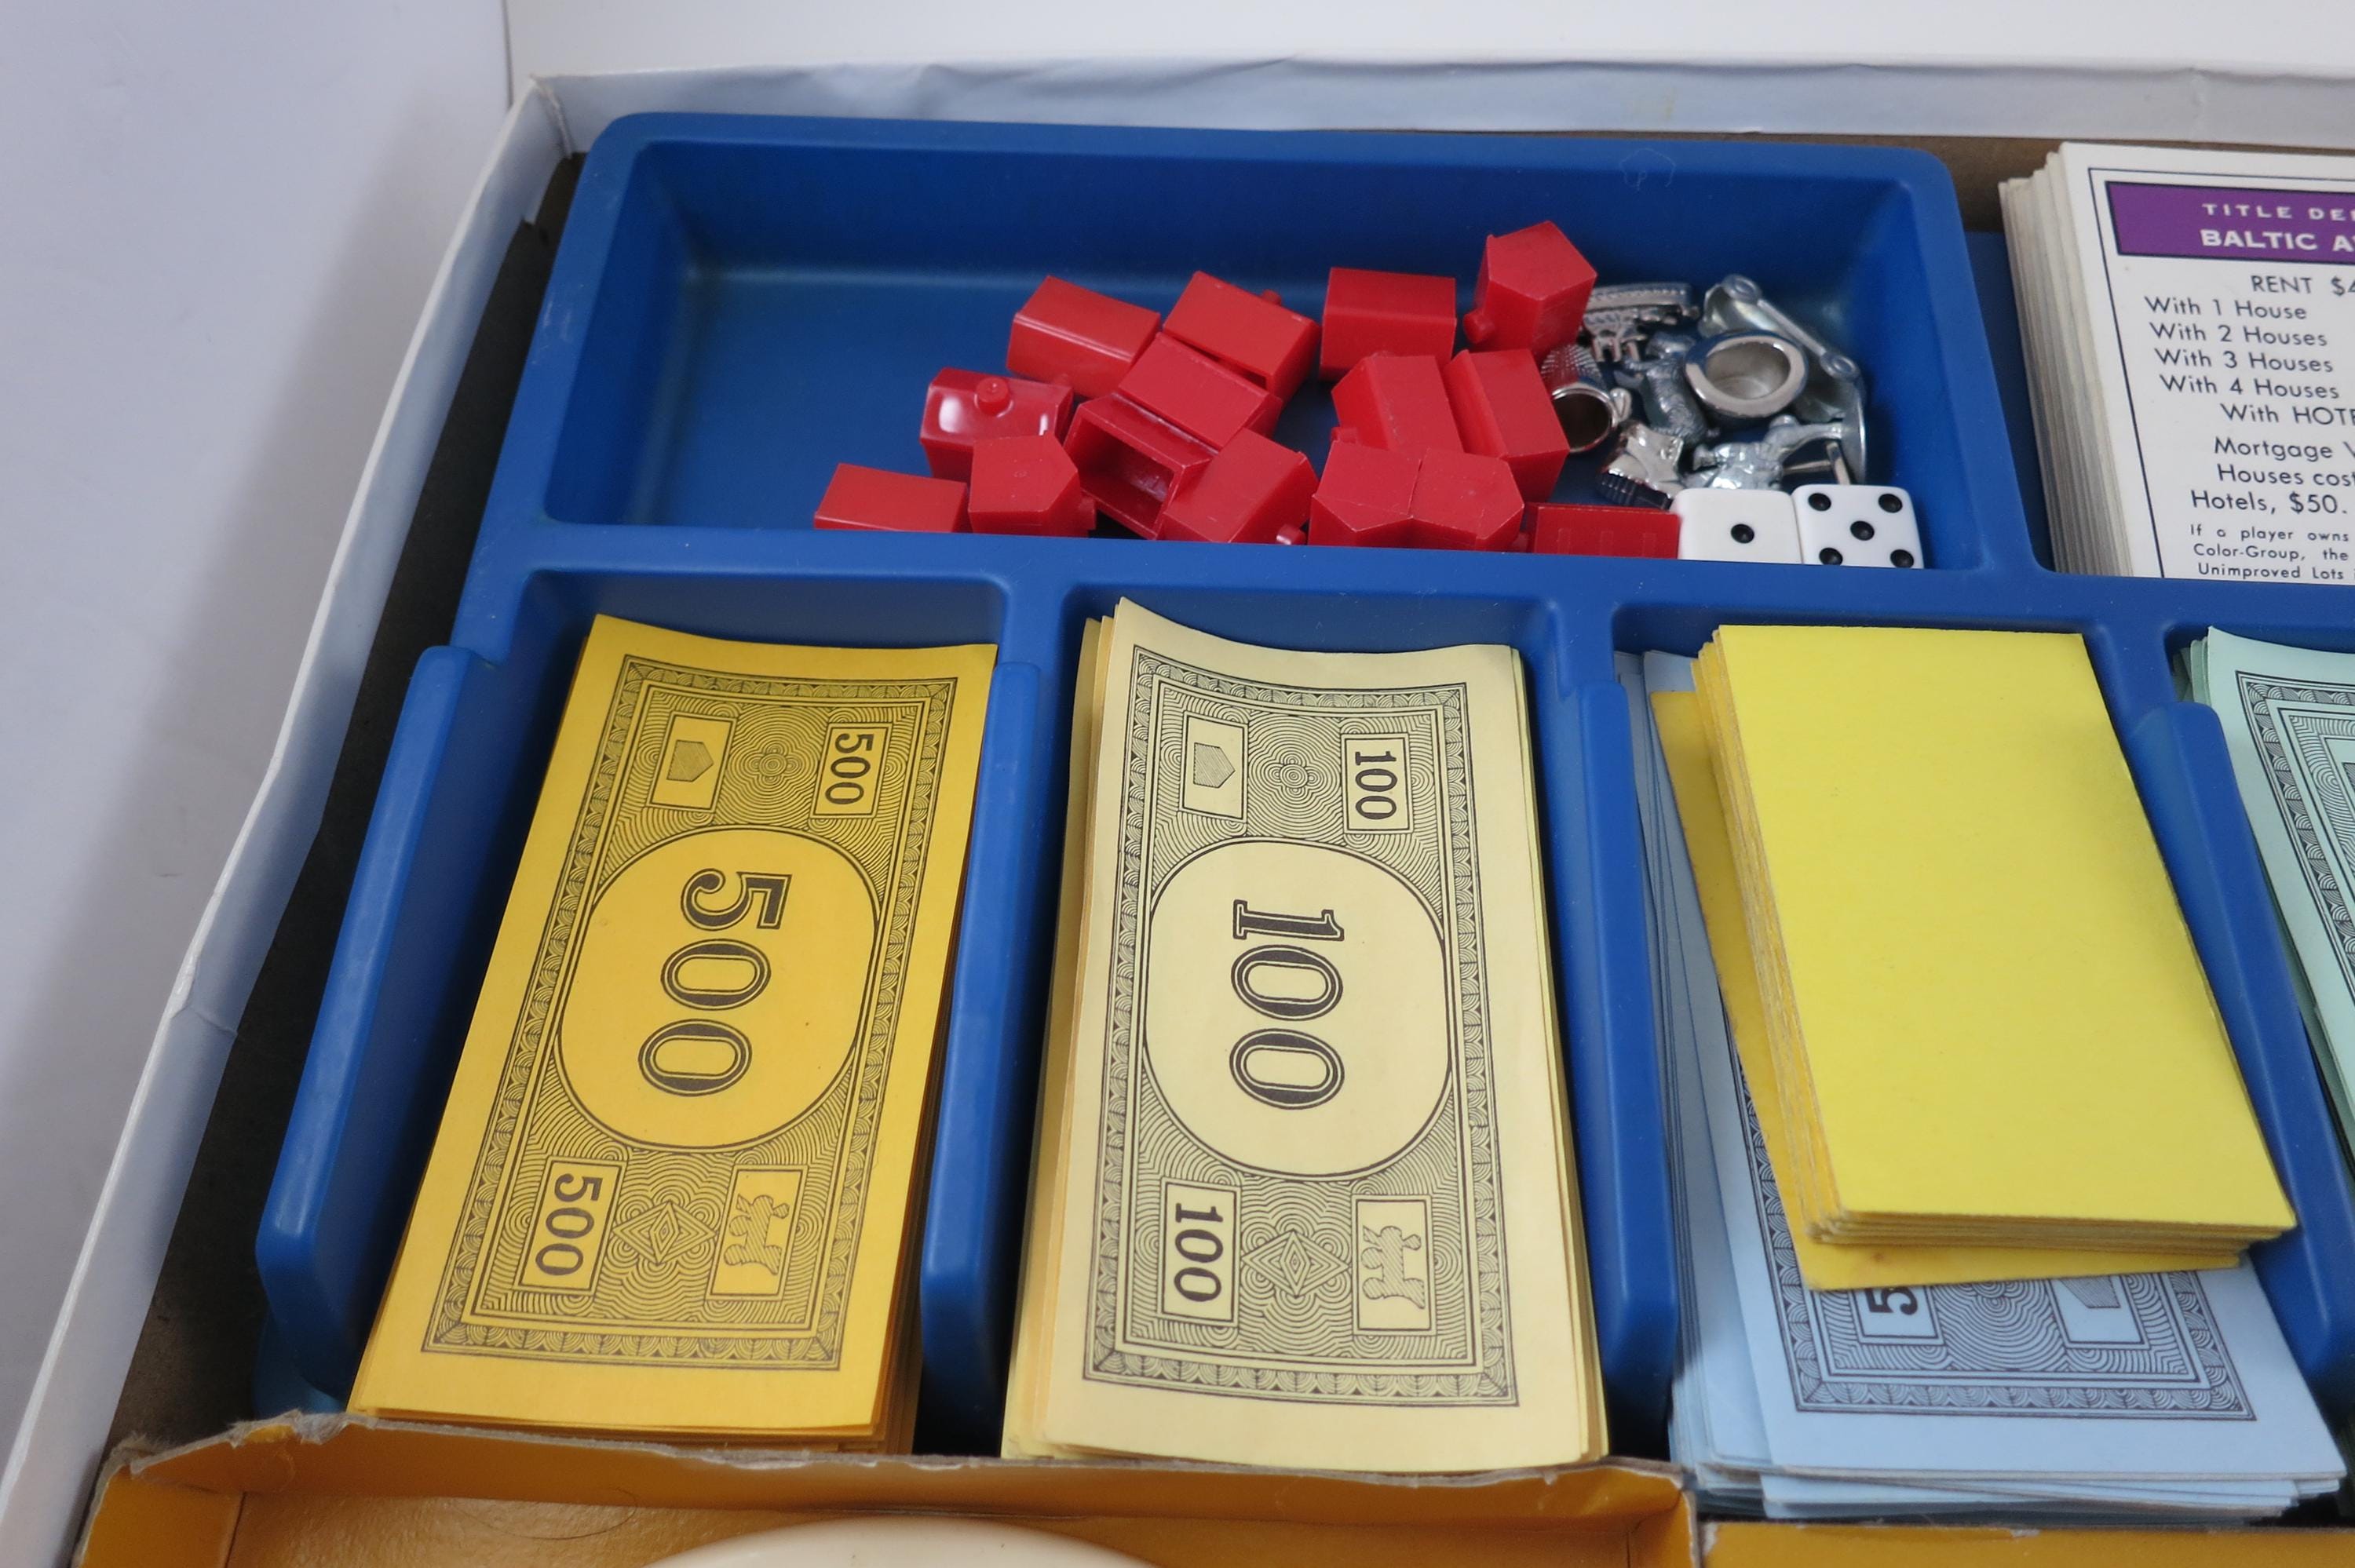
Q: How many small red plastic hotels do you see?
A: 15